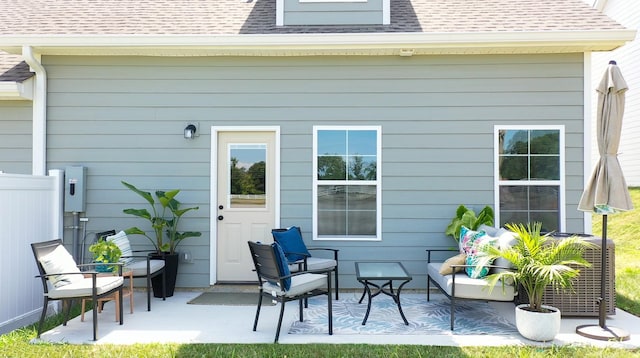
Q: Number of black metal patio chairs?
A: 4